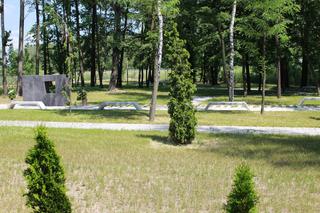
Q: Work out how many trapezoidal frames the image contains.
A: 4